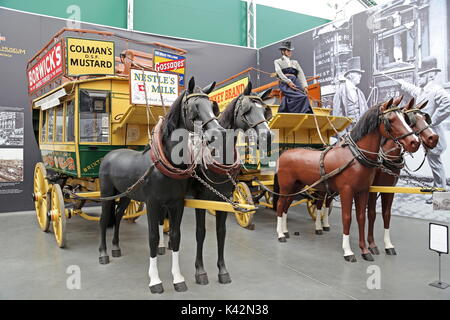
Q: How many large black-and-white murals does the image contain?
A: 1